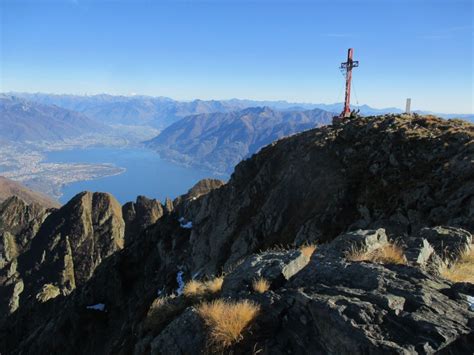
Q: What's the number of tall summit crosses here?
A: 1